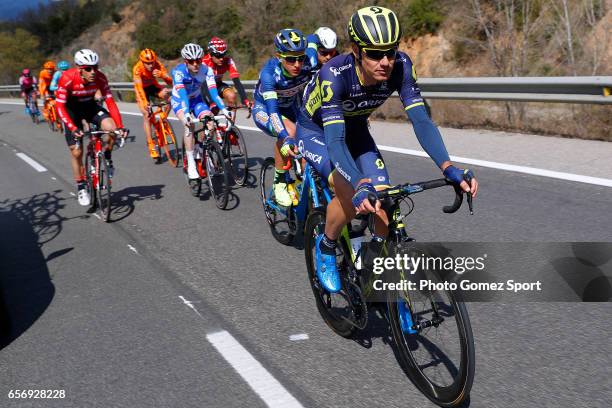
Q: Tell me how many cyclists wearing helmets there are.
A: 10